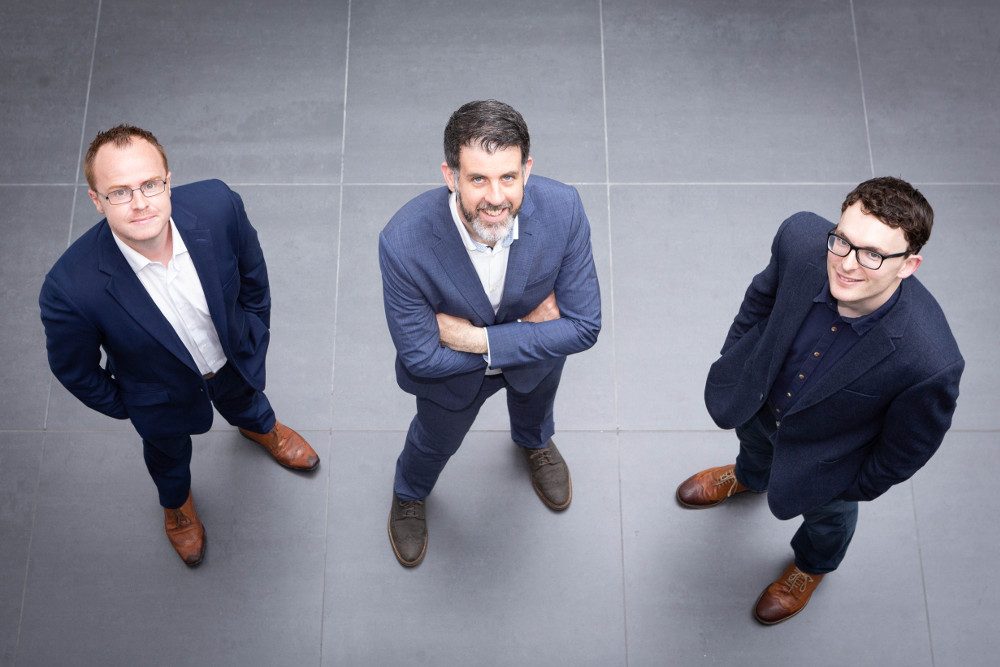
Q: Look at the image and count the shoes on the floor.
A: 6